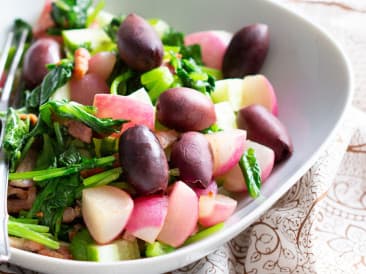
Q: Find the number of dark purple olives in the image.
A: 7